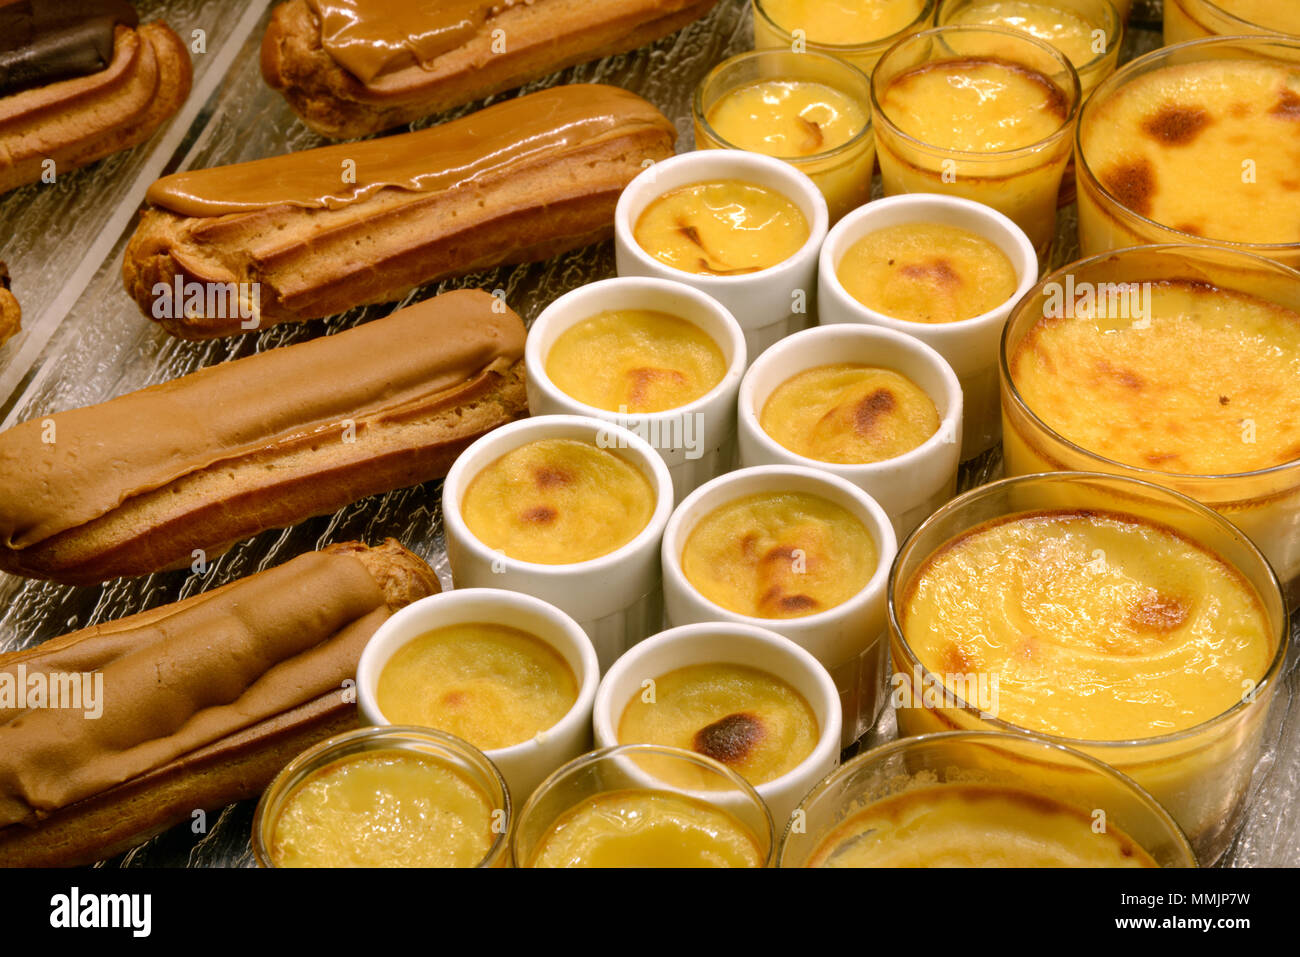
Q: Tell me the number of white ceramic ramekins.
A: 8